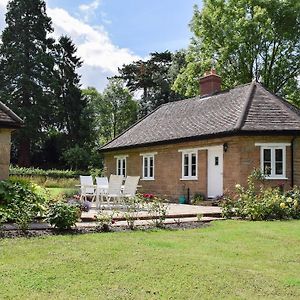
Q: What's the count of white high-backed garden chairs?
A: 4